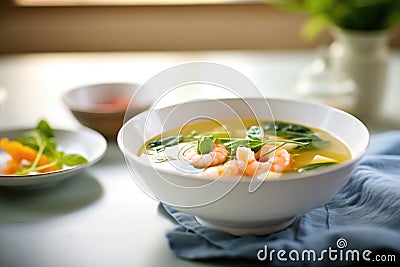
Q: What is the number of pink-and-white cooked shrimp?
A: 3